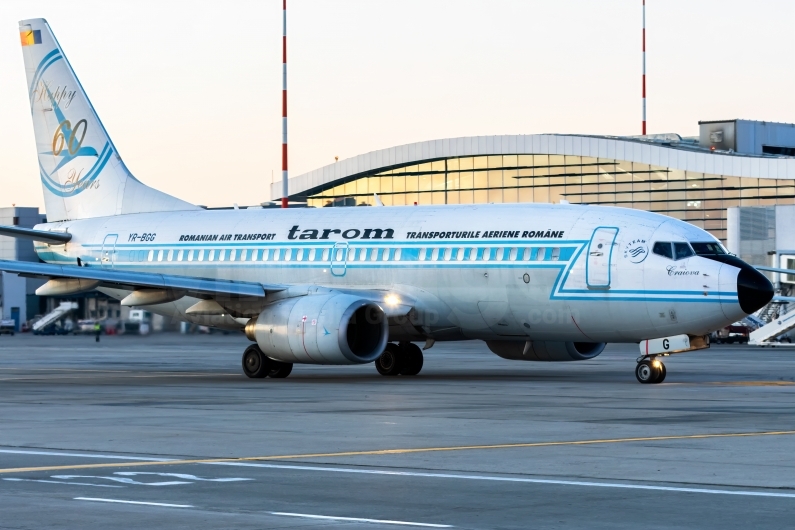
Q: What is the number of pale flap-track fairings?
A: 3